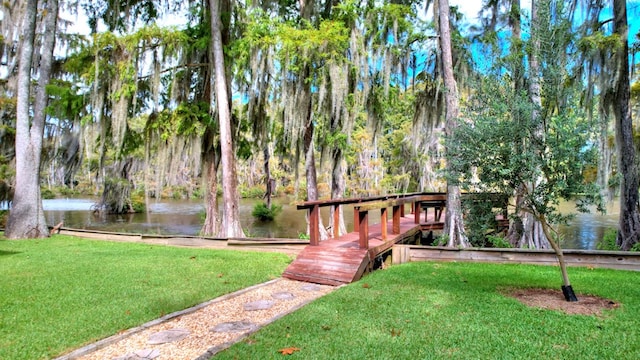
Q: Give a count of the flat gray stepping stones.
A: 6